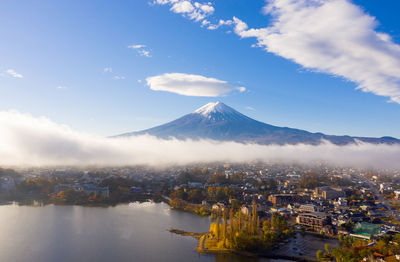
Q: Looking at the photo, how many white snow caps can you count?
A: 1